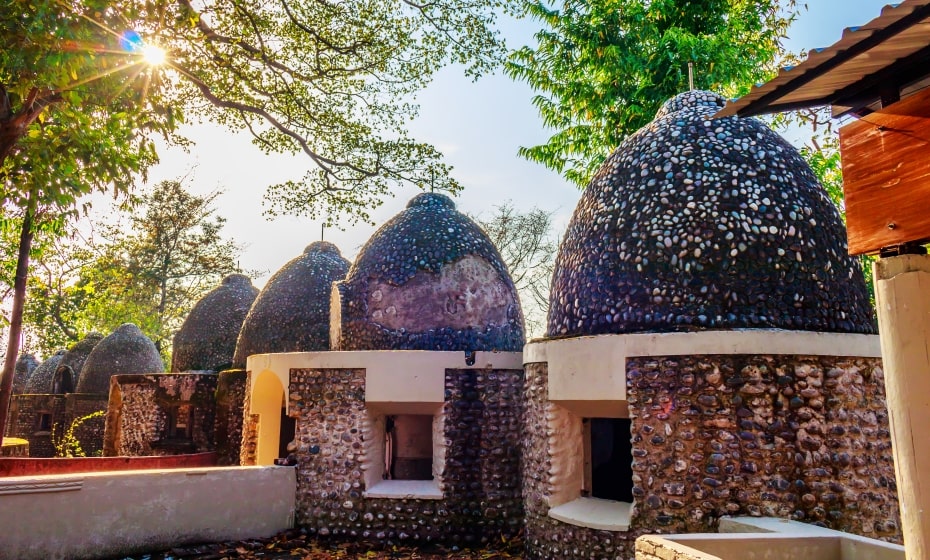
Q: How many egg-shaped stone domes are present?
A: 8